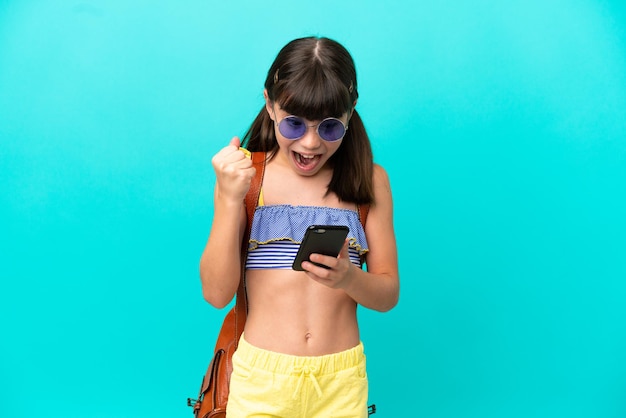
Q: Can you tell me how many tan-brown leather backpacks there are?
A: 1